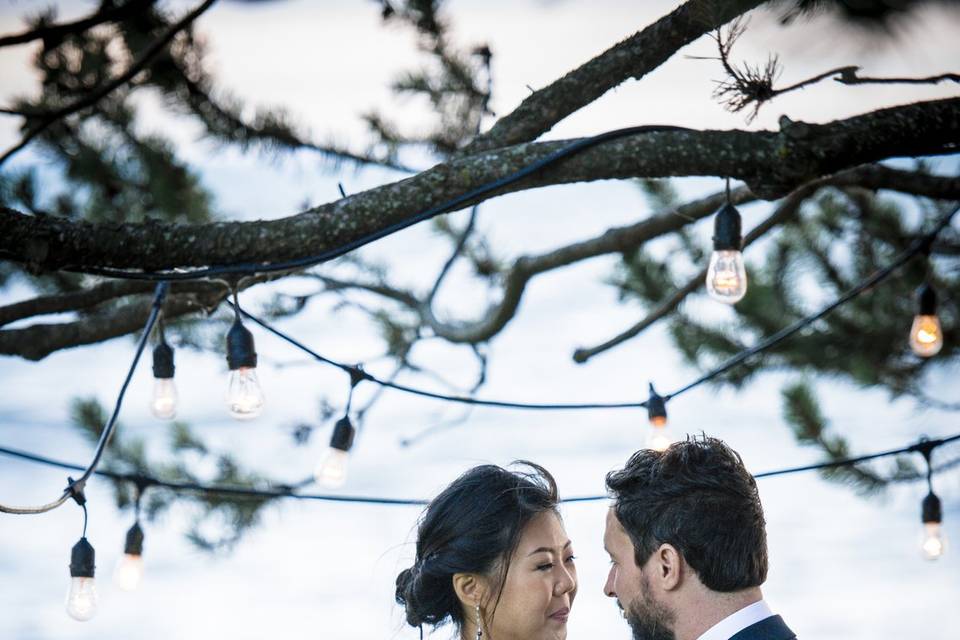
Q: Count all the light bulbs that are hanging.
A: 9